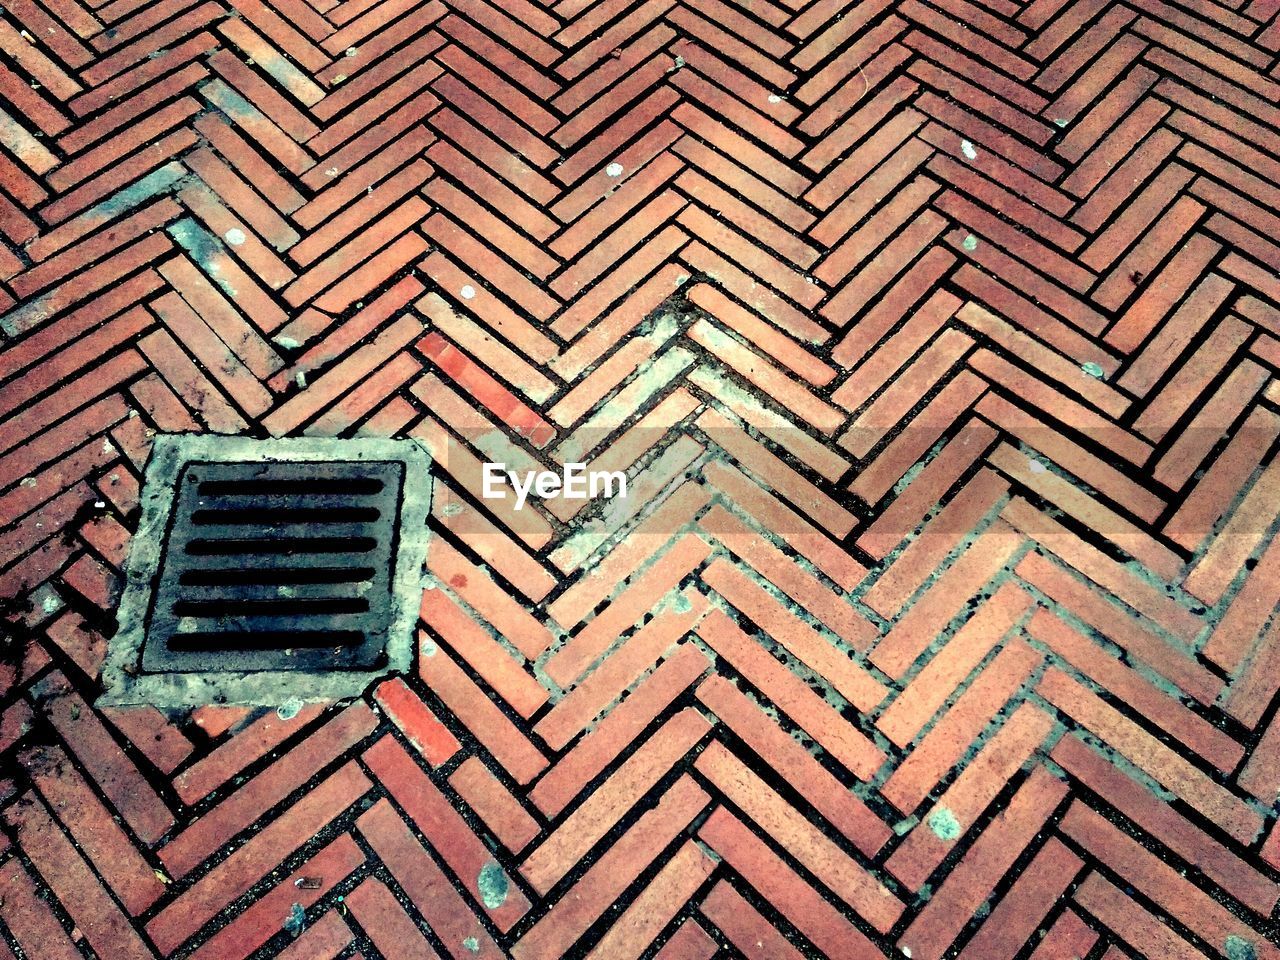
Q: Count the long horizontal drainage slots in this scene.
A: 6